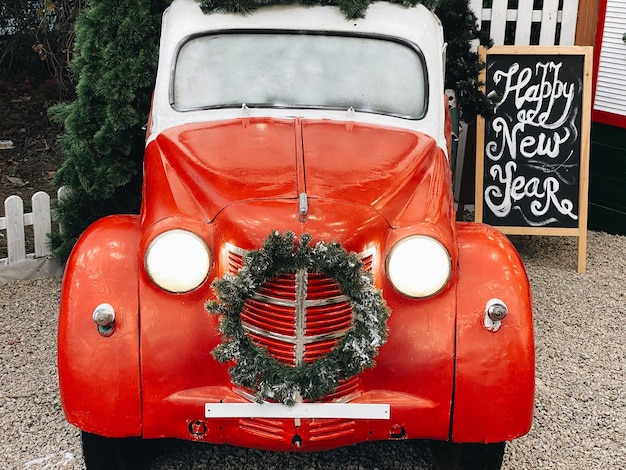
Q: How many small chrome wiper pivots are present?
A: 2